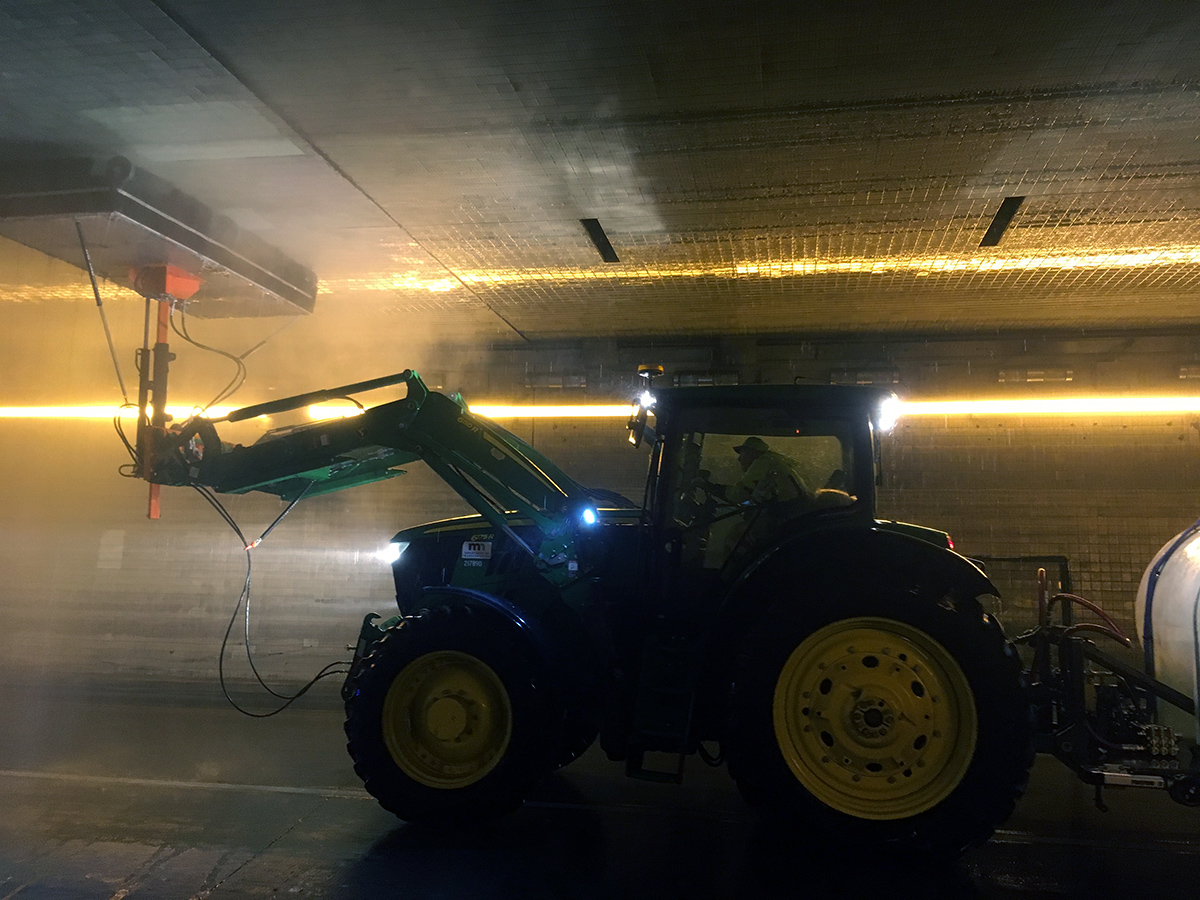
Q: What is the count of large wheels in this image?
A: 2